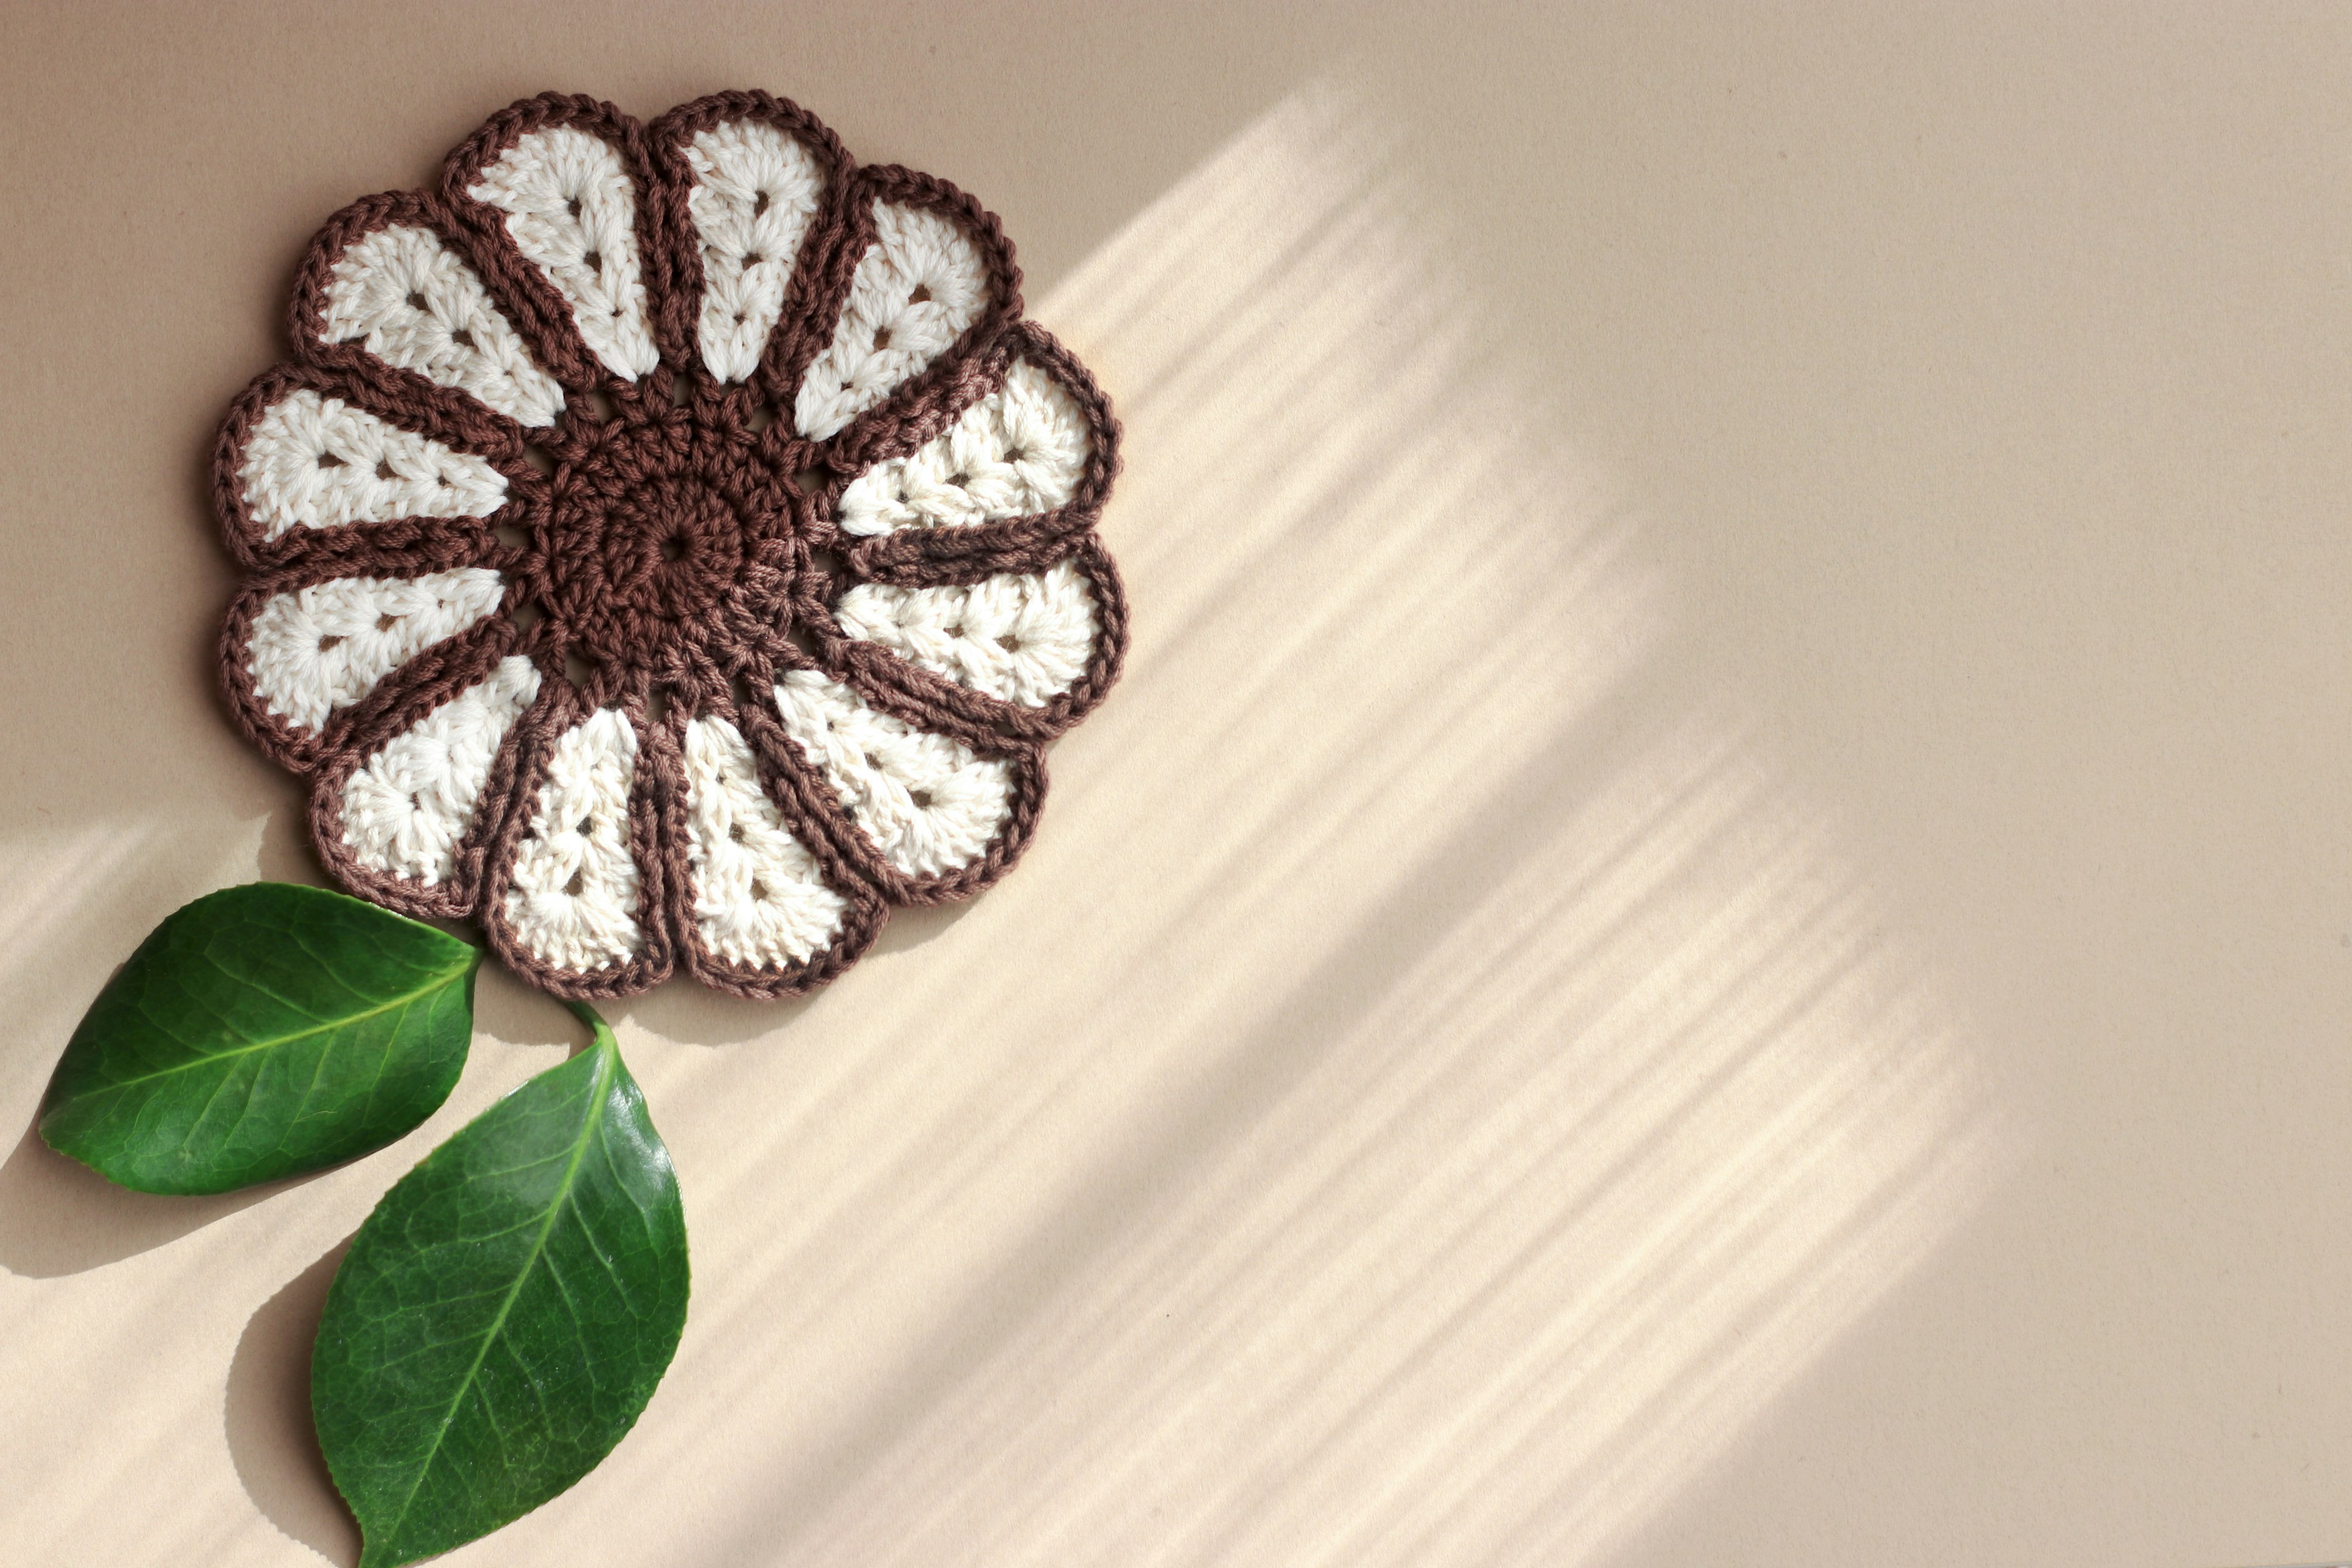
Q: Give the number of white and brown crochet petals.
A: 12